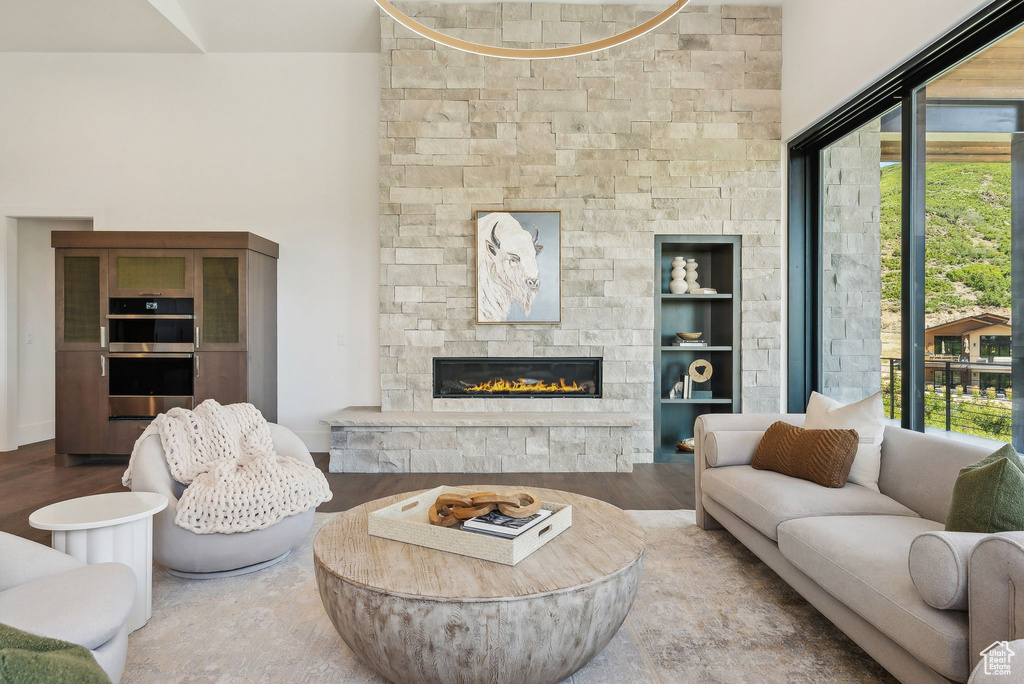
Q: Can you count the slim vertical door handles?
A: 4